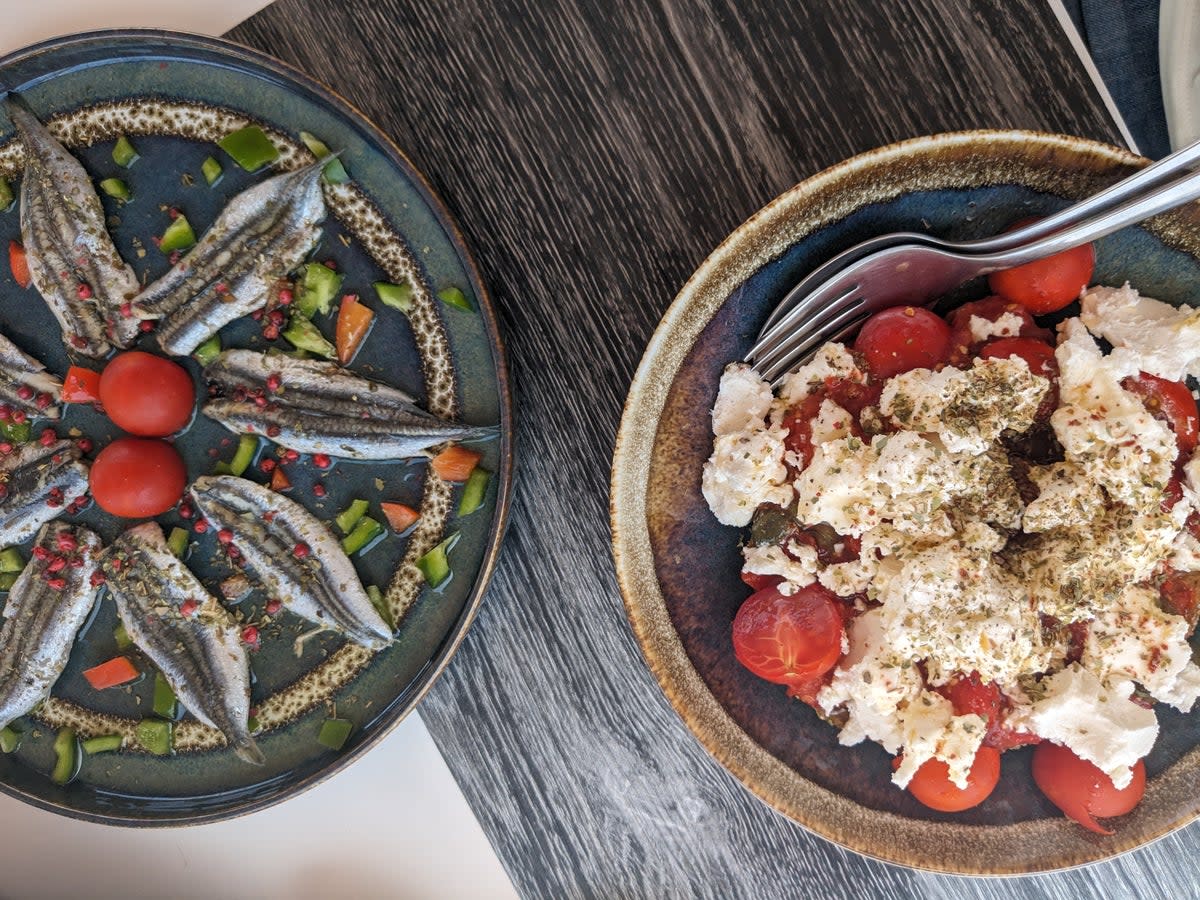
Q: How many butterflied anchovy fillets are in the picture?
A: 8